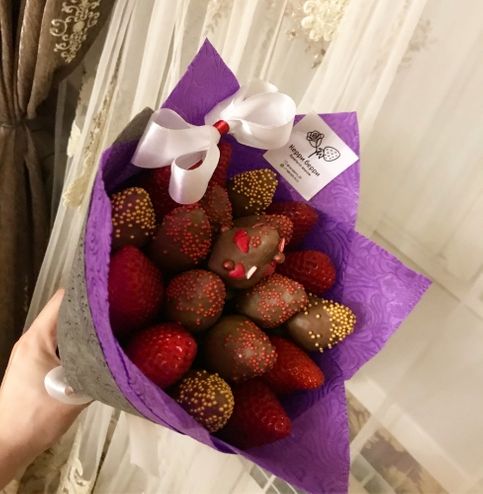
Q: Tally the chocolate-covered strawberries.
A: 11